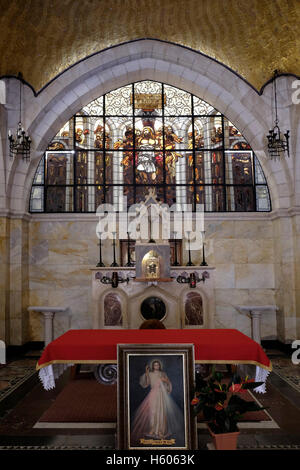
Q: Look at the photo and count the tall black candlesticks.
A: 6